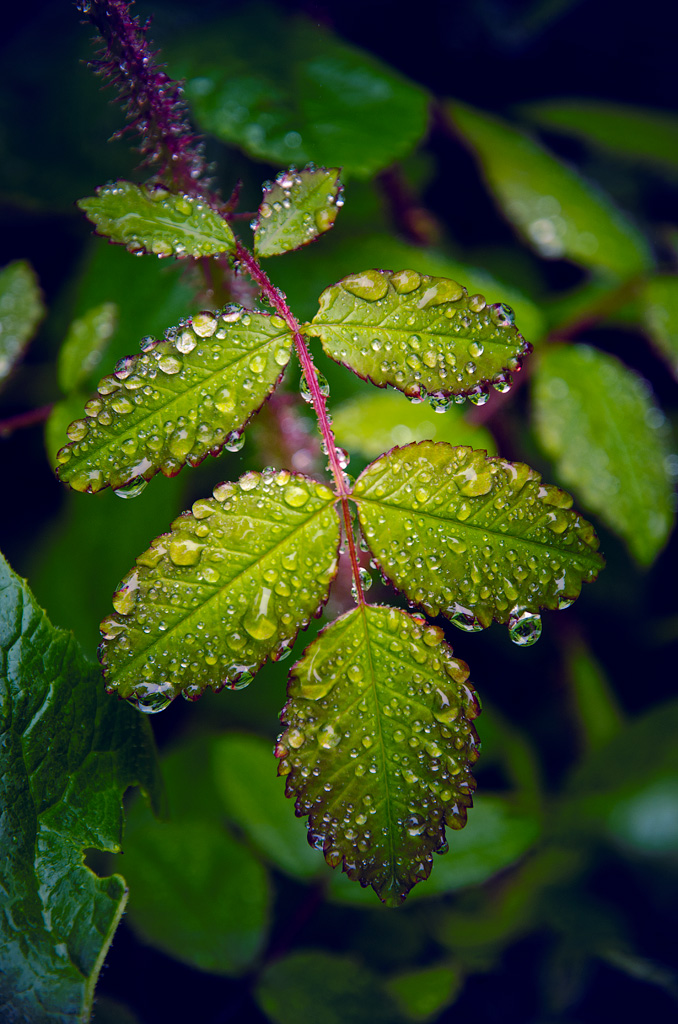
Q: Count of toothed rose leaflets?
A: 7